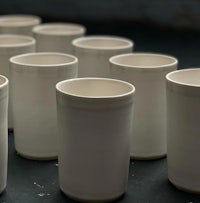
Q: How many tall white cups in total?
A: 9